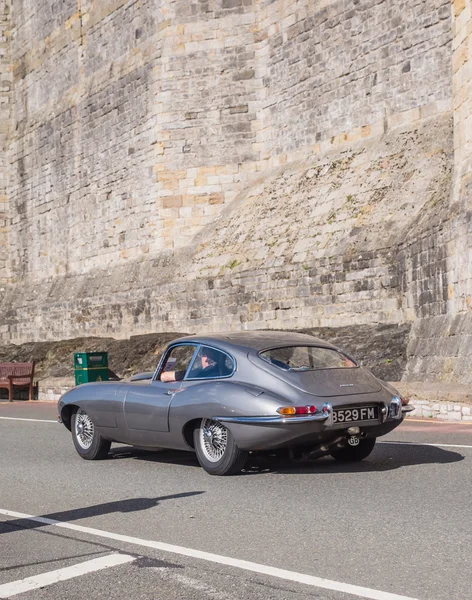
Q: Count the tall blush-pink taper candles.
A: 0